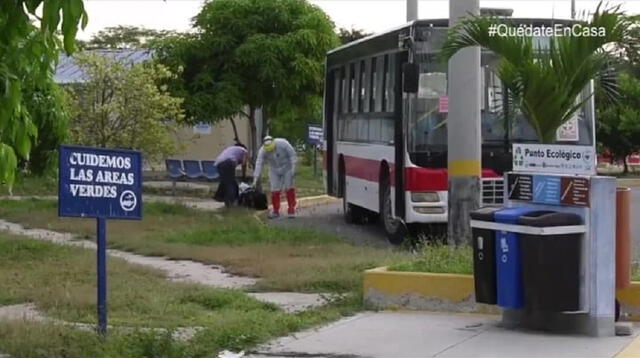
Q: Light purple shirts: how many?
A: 1